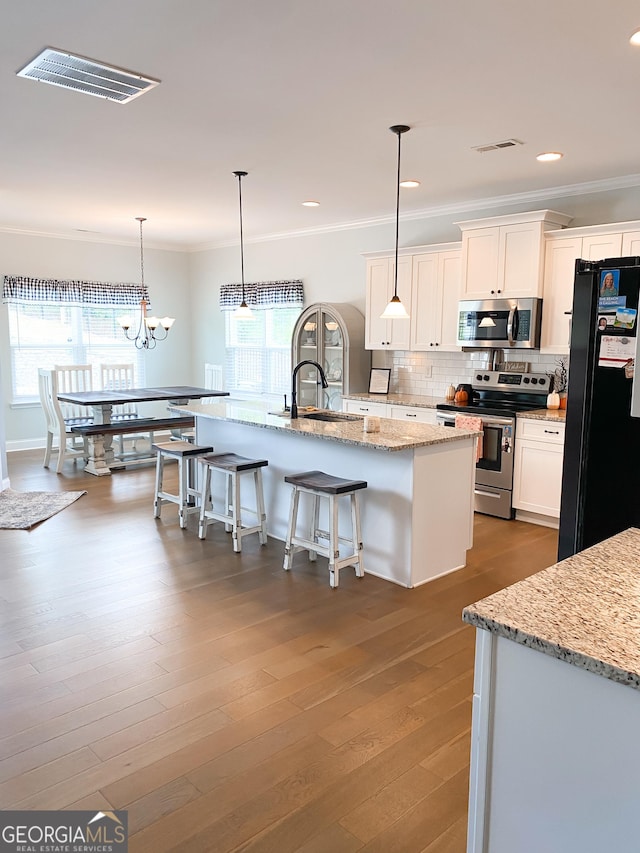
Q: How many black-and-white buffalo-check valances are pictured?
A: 2